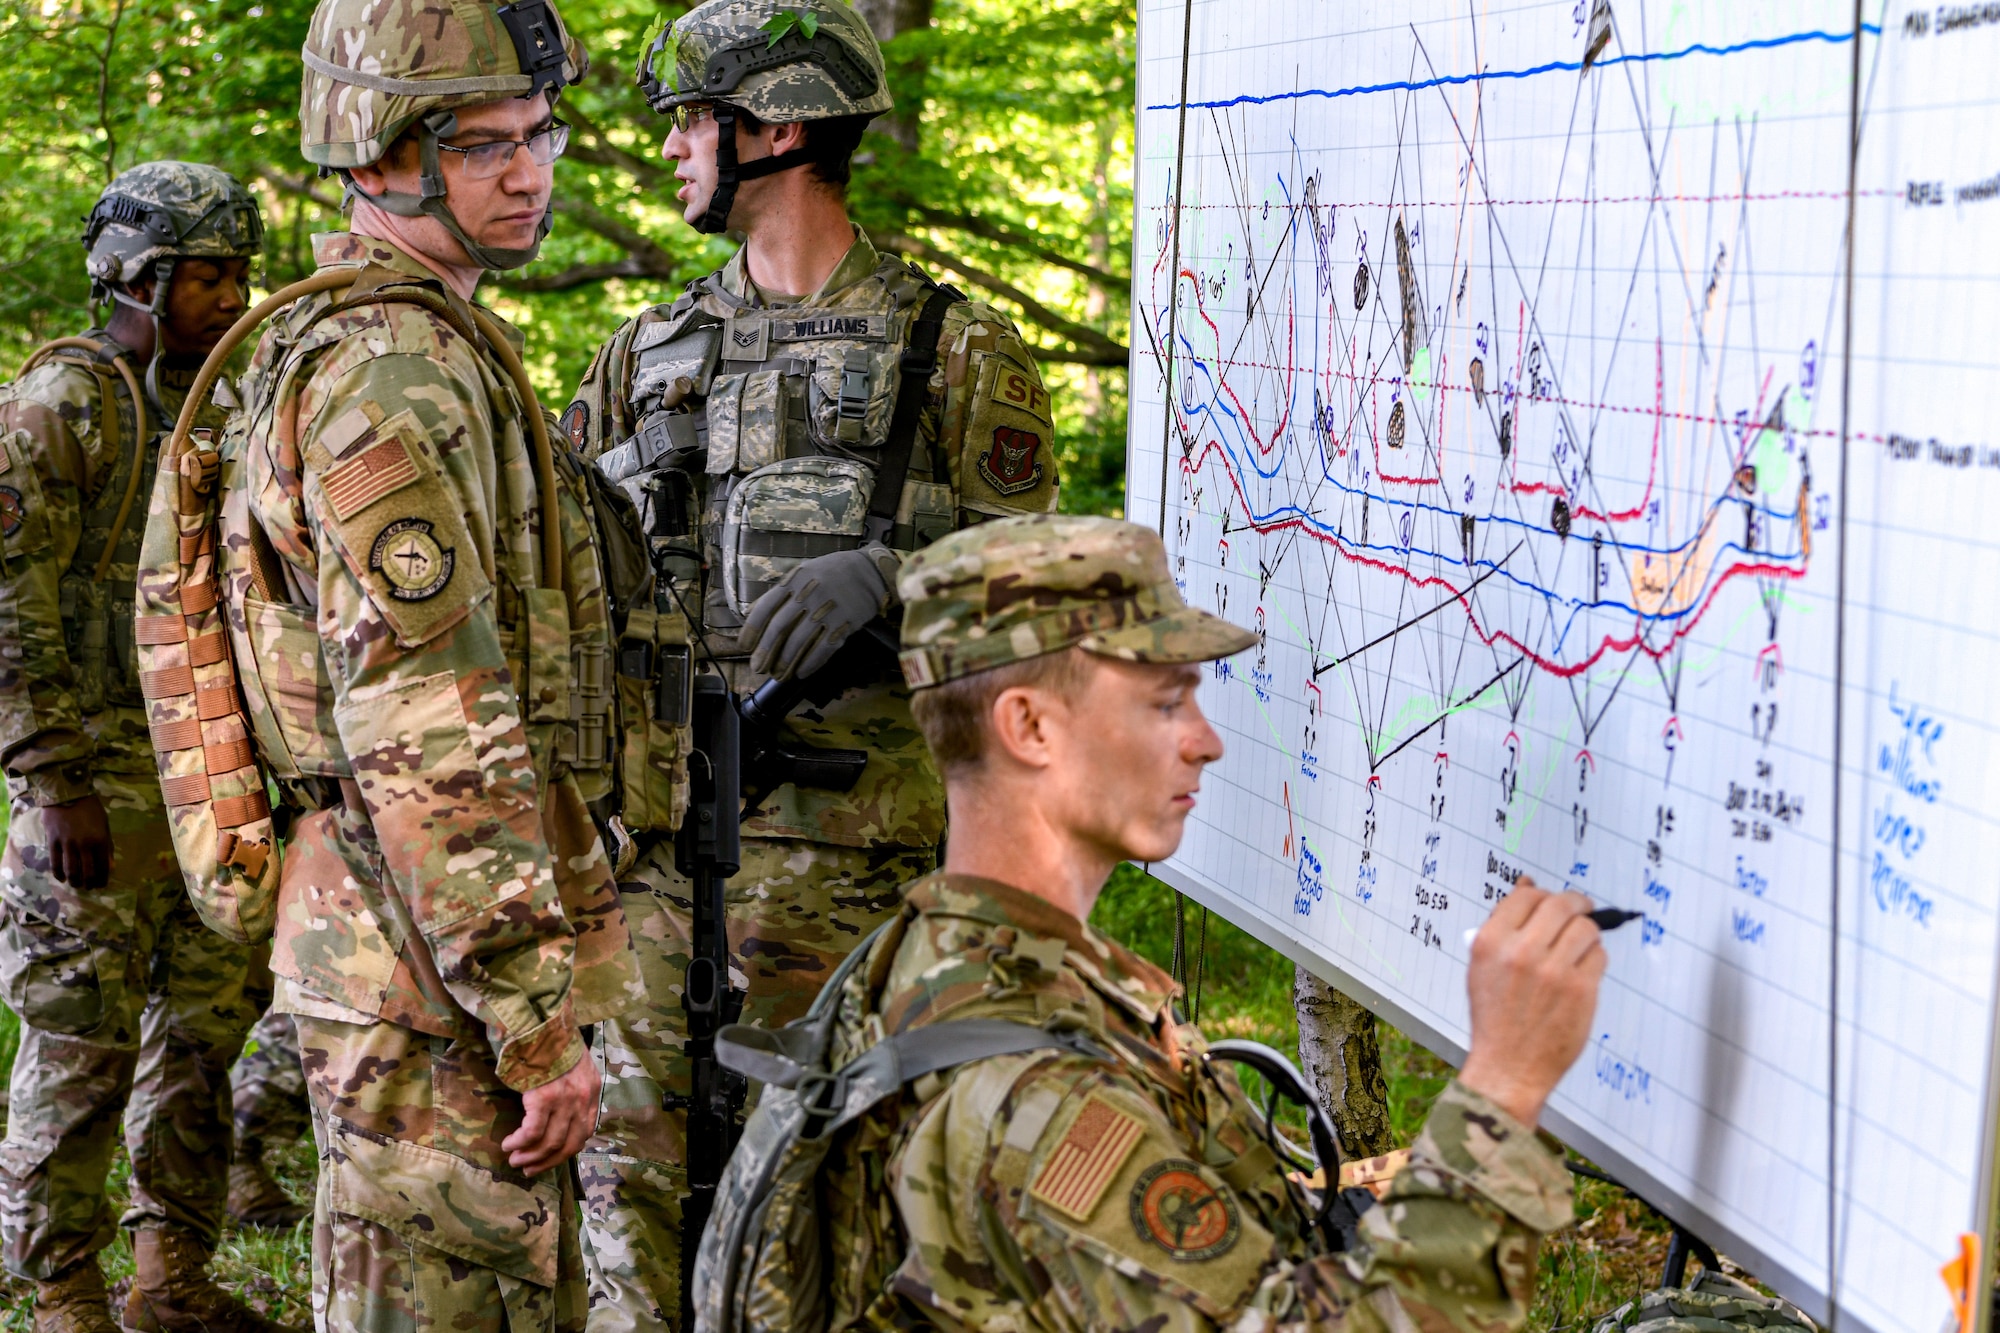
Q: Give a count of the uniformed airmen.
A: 4